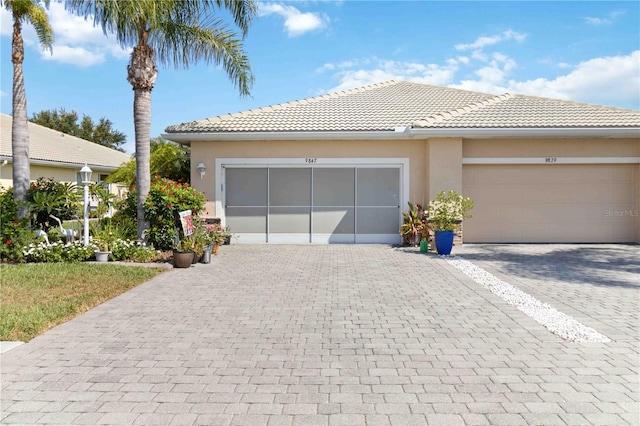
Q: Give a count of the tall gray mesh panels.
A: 4